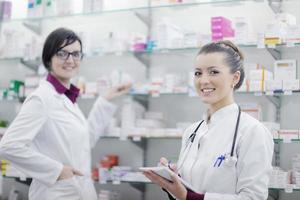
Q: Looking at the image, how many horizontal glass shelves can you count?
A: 5